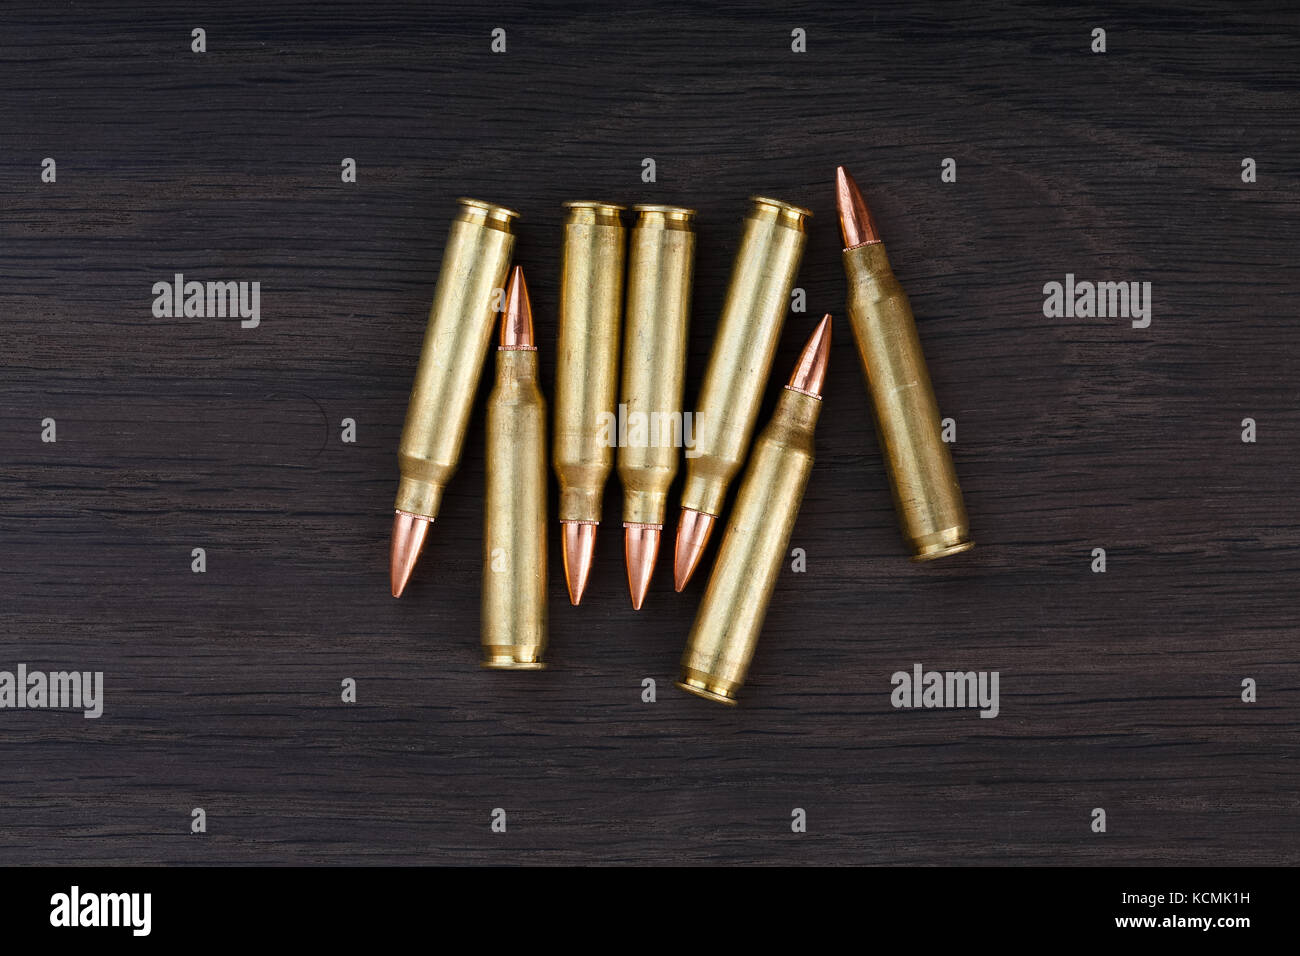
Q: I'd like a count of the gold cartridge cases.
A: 7